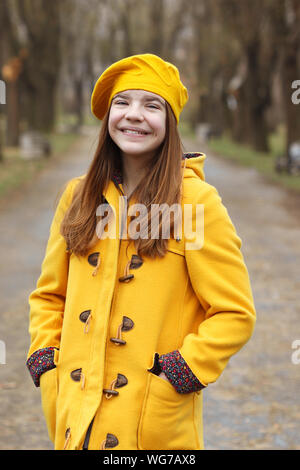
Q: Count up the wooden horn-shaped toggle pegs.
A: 3